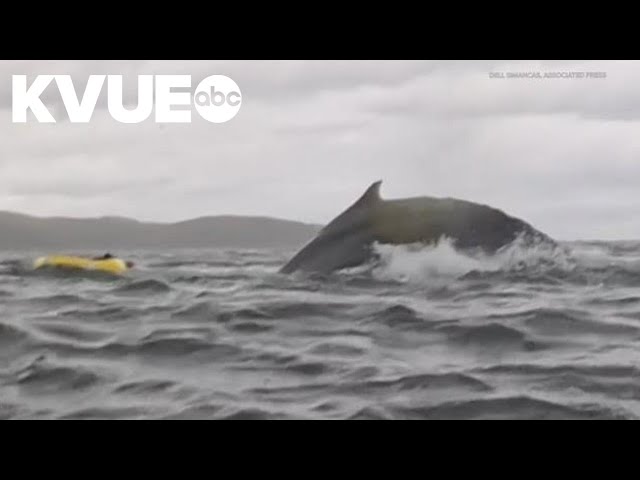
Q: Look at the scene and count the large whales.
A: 1